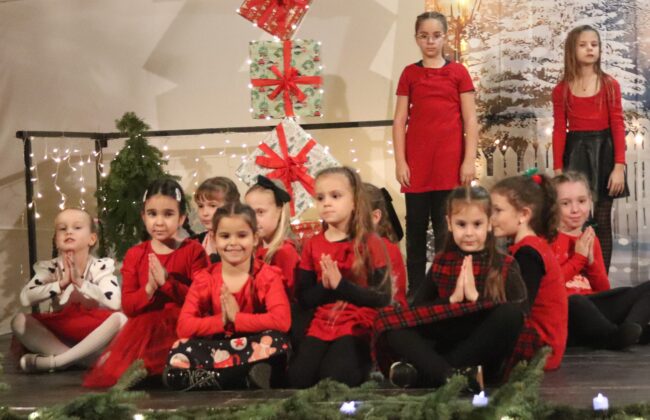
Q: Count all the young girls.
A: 12